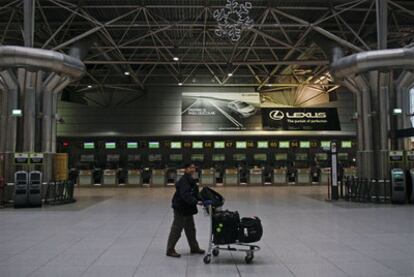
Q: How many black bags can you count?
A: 3